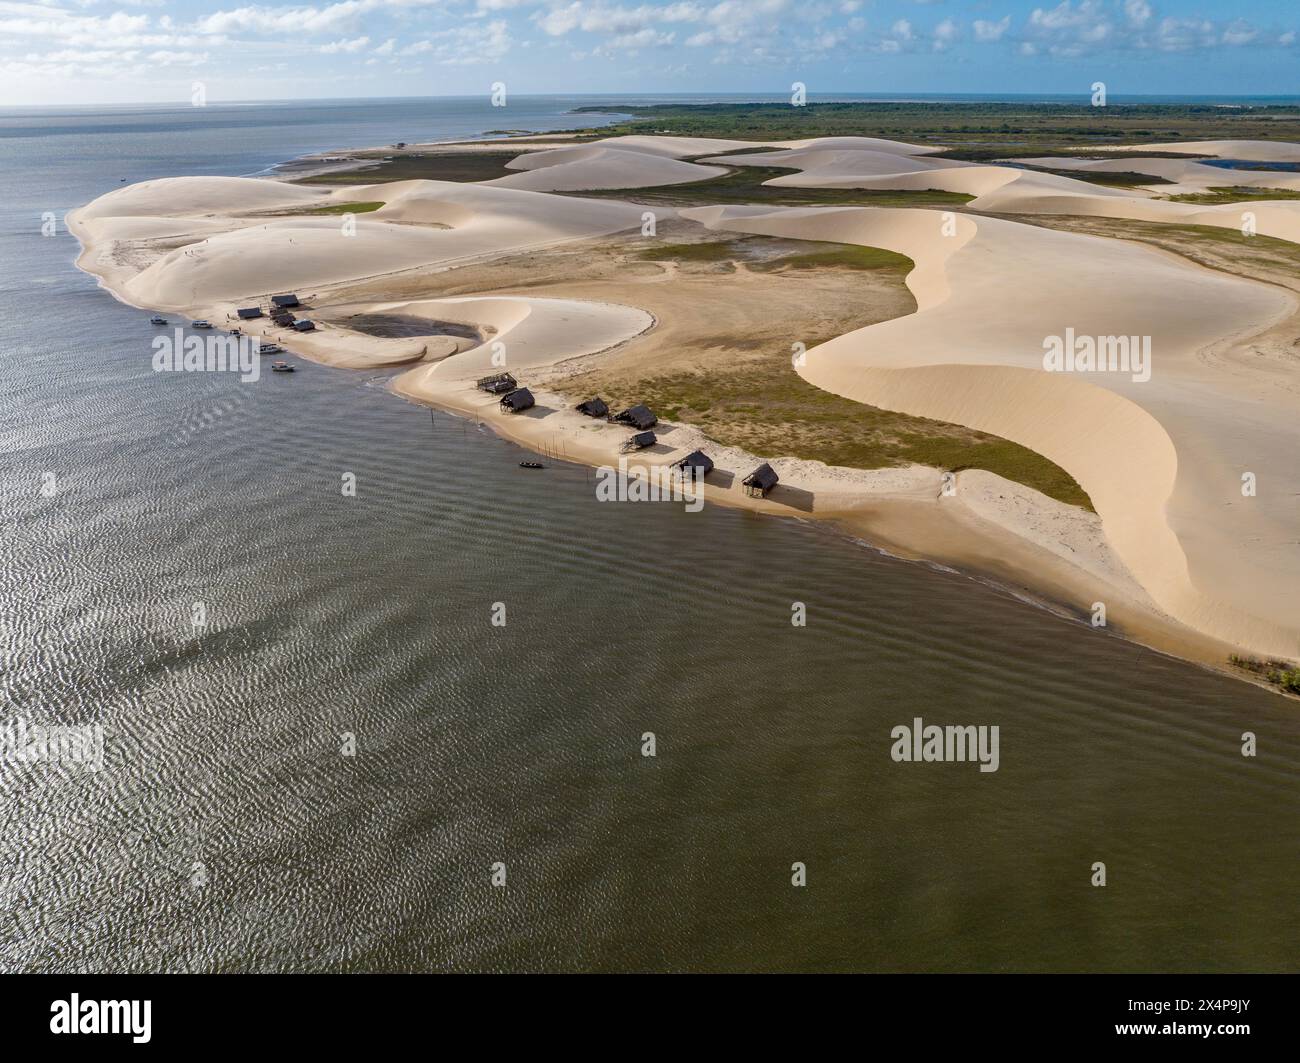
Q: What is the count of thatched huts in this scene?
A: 12